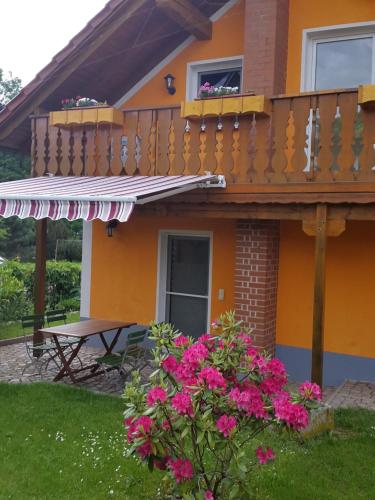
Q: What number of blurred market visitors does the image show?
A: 0